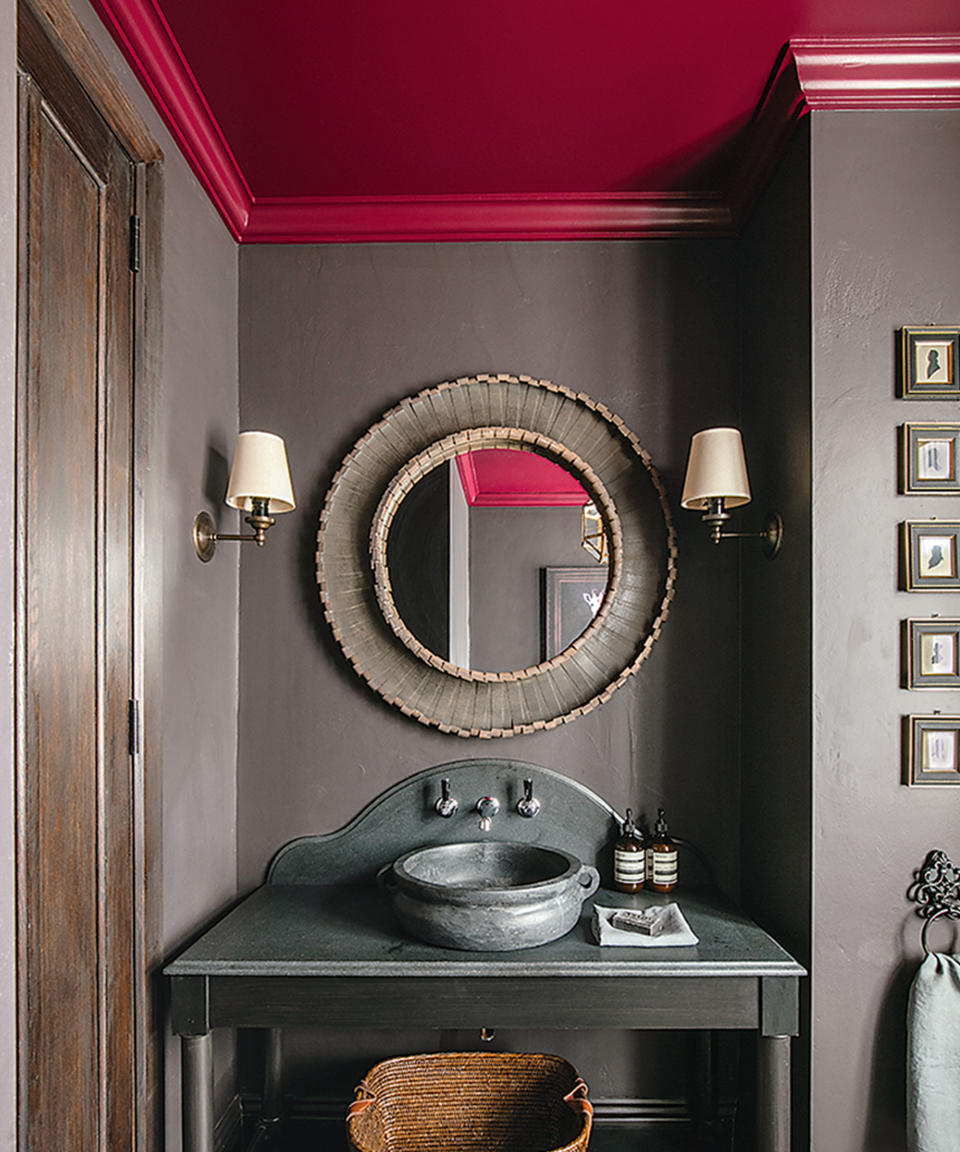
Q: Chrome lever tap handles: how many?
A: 2